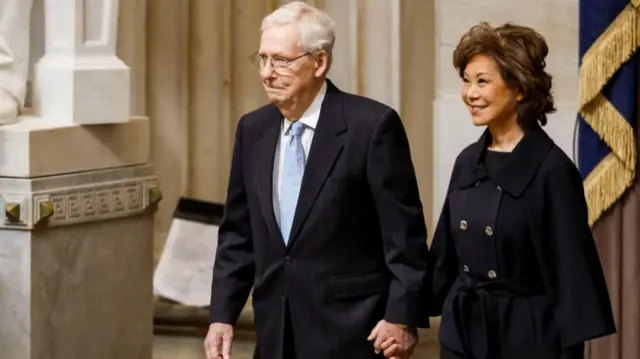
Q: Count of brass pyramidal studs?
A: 3